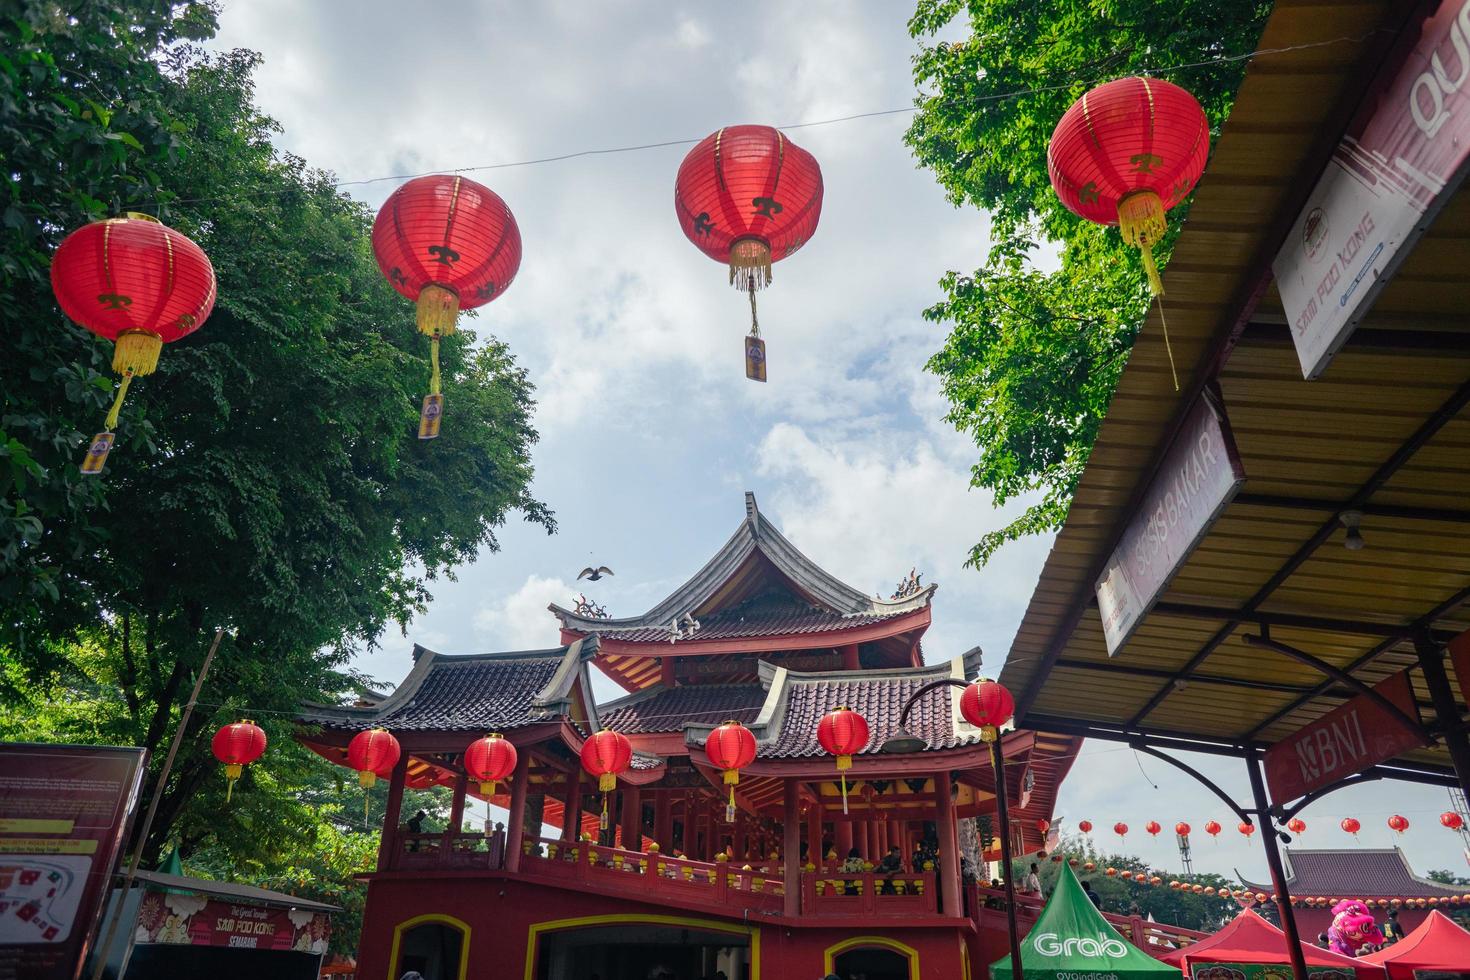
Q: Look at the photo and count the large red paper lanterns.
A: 4